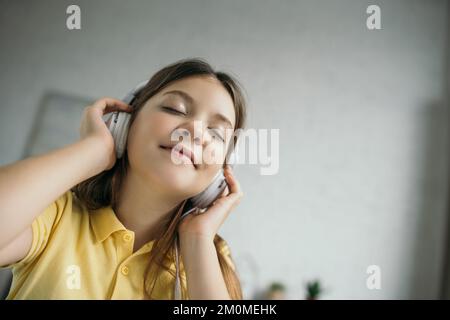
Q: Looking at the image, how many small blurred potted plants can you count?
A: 2